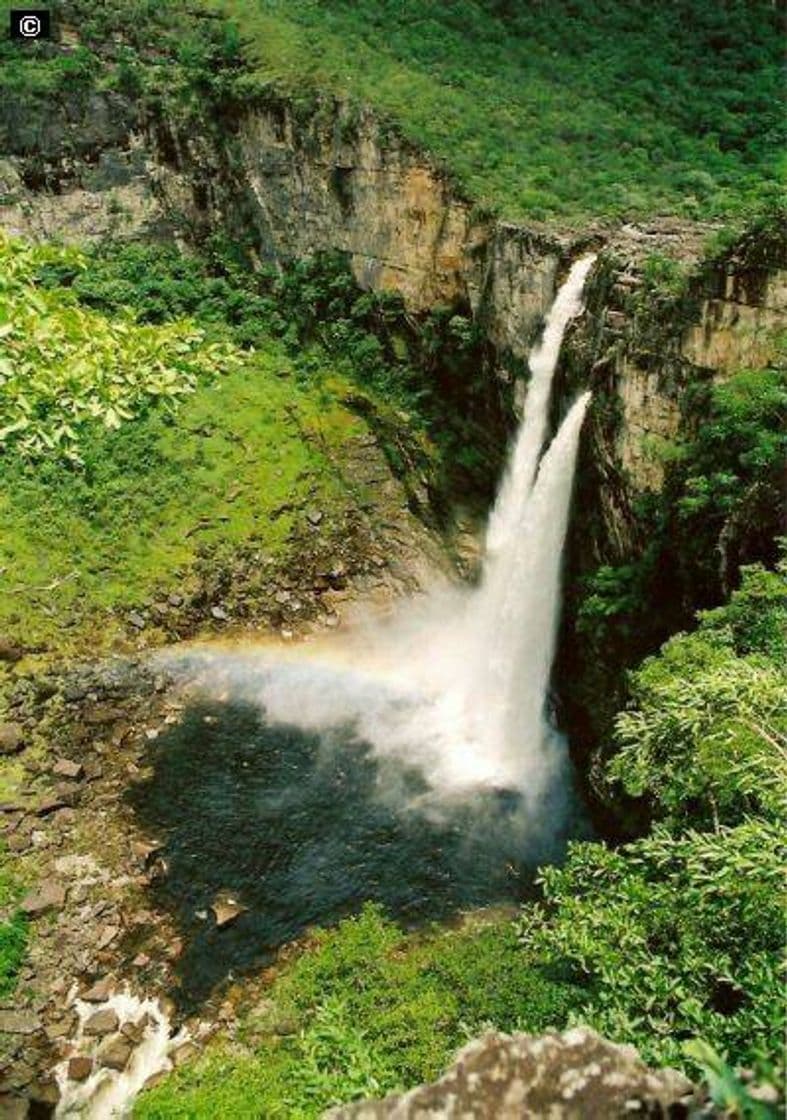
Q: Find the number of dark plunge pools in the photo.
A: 1